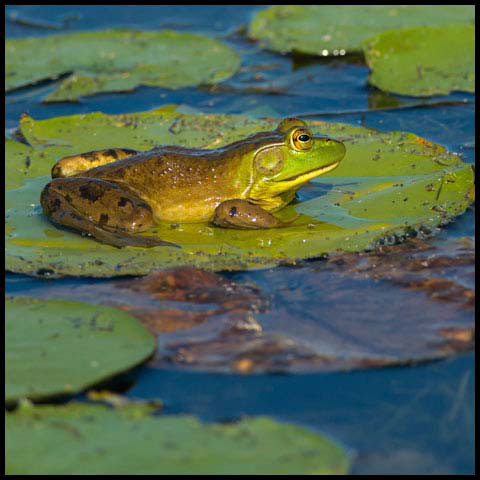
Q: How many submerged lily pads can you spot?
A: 1